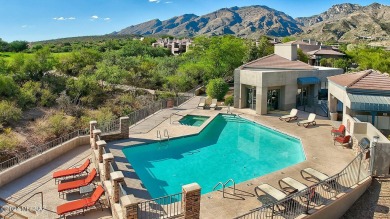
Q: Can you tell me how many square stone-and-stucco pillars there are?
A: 8